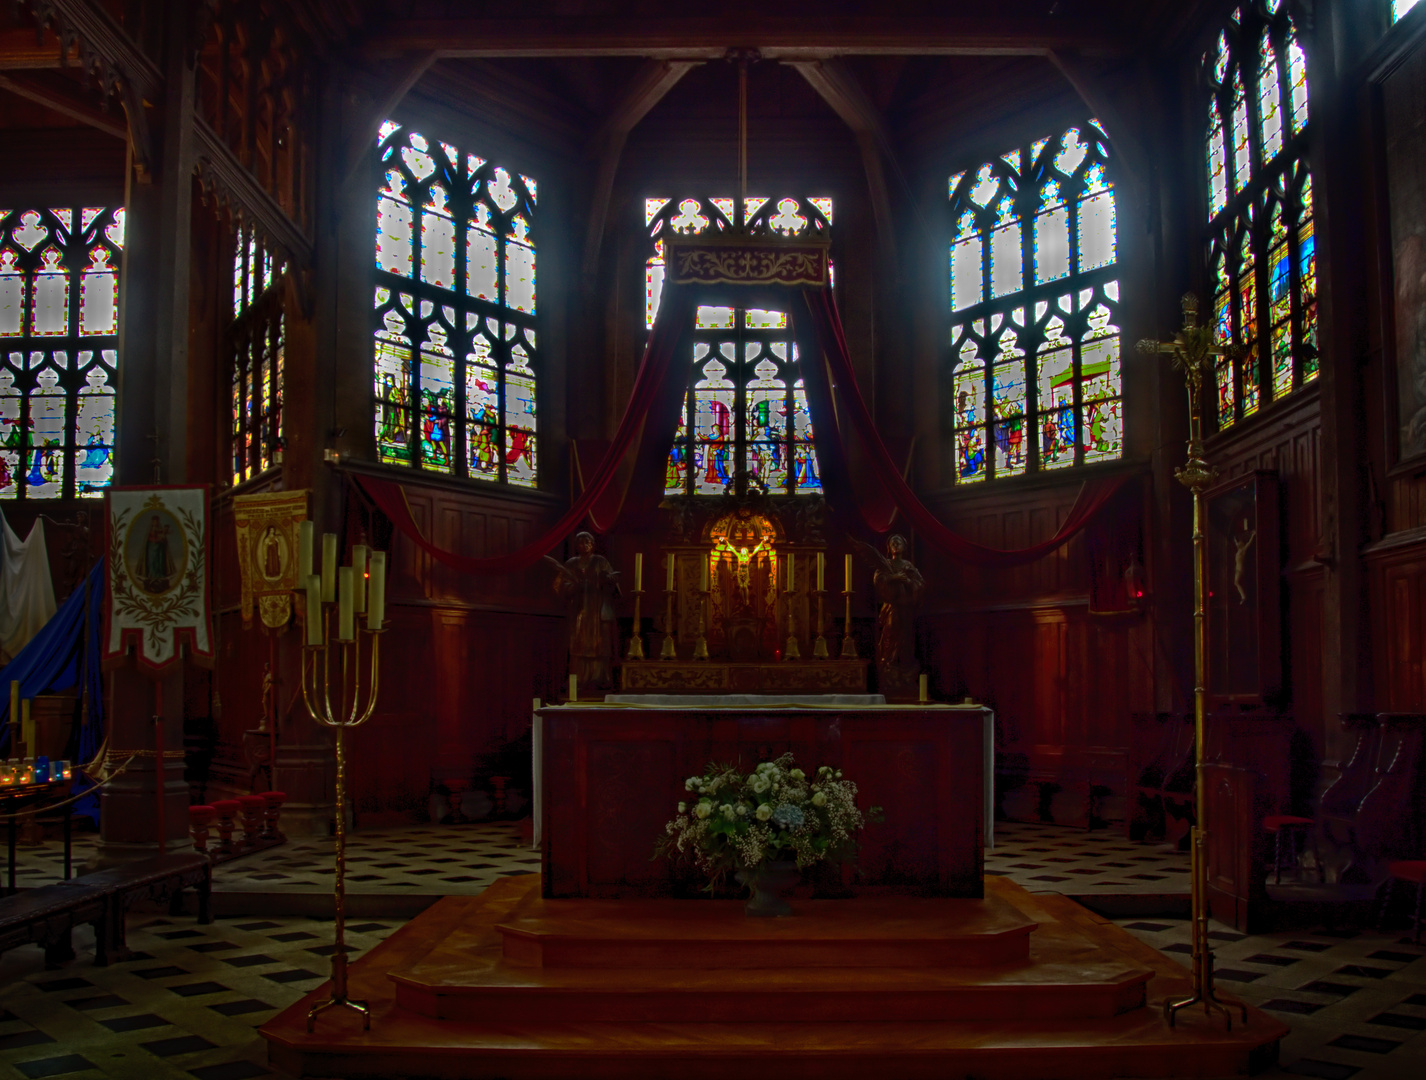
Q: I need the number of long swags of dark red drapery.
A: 2